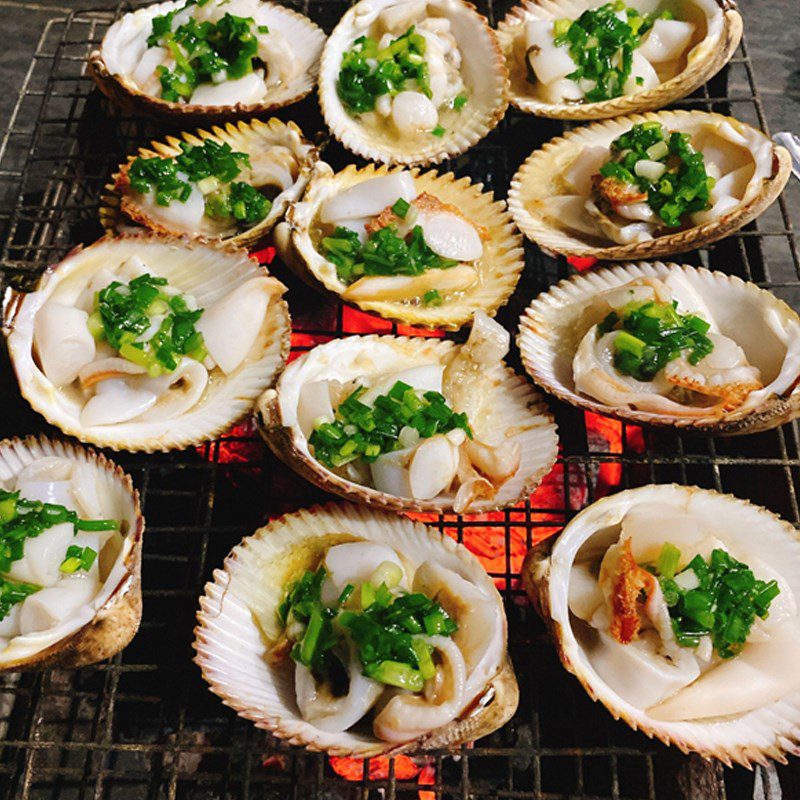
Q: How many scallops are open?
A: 12